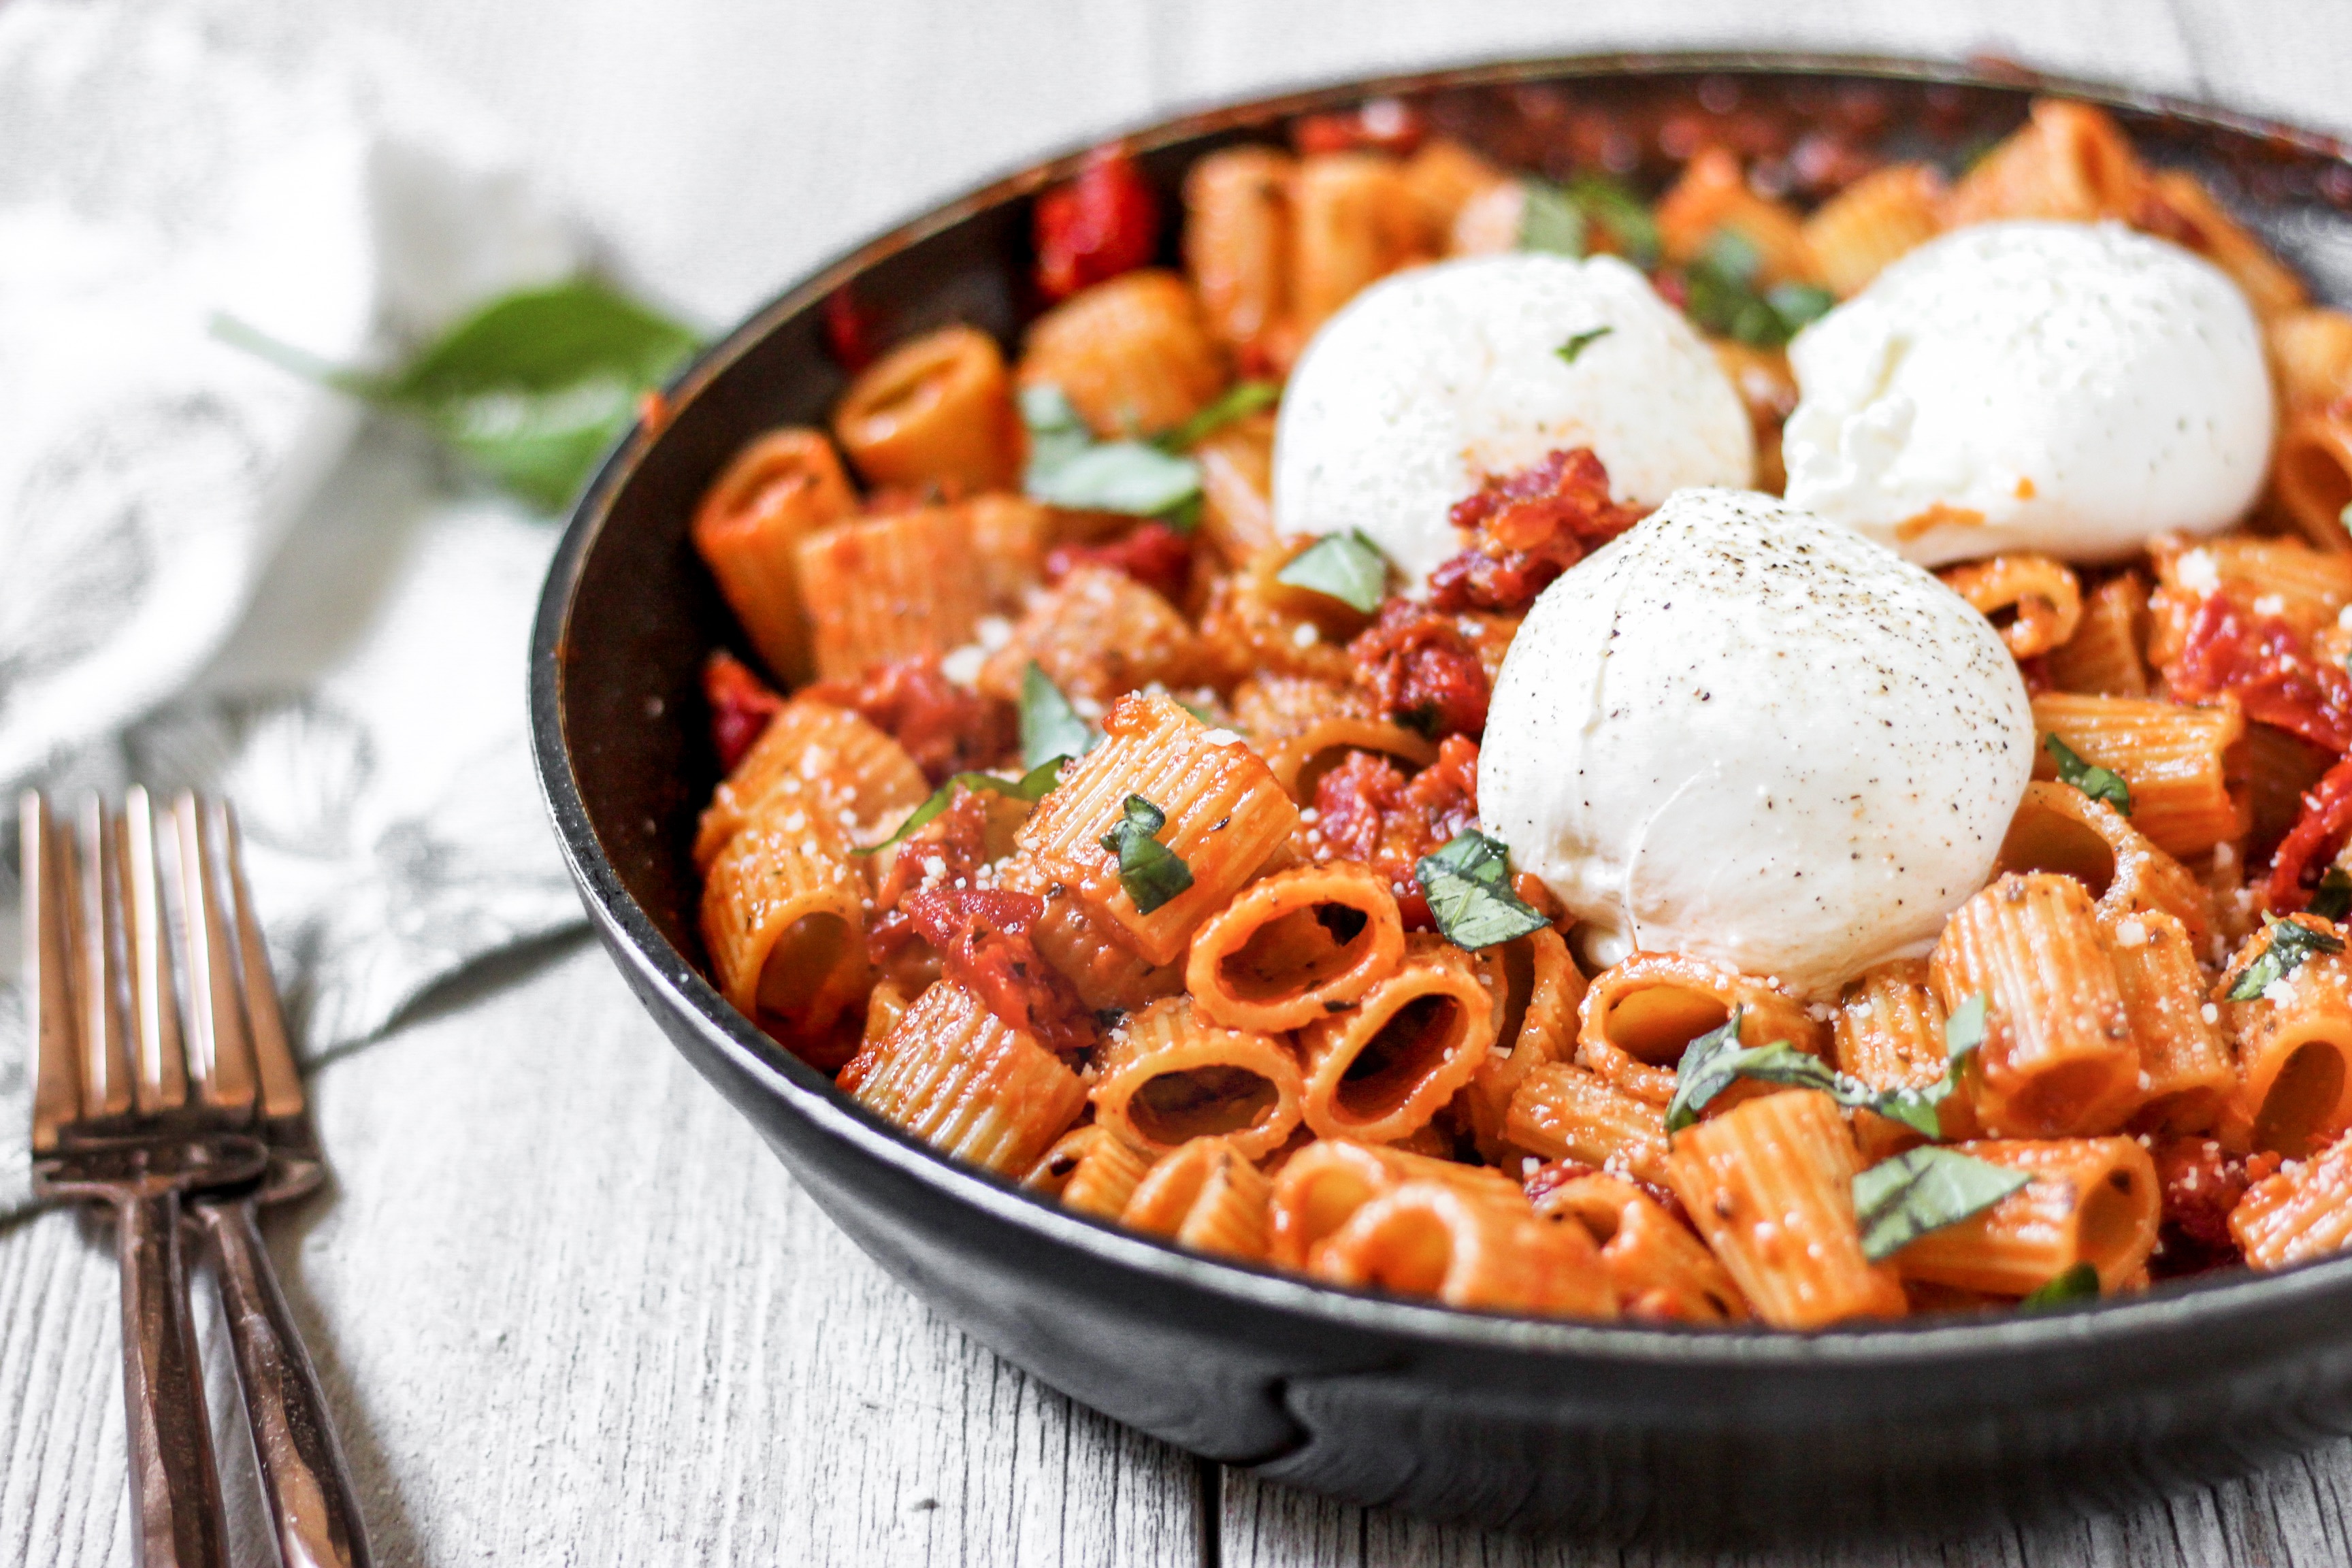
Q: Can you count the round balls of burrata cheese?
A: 3